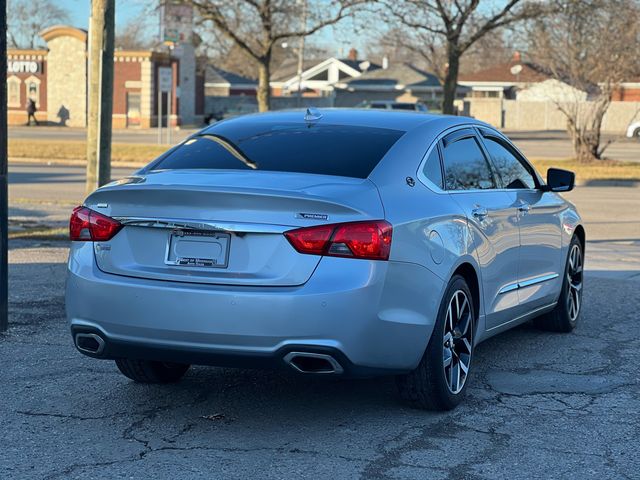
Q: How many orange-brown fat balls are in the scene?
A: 0